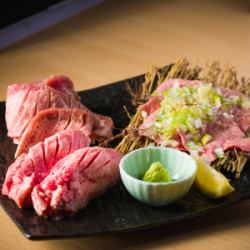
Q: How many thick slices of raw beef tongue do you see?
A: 4